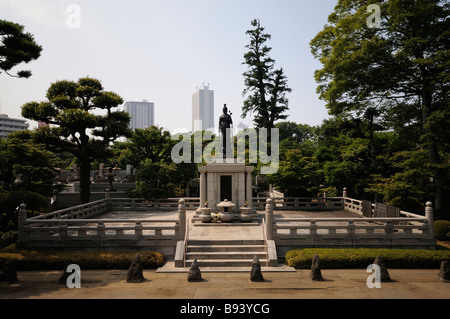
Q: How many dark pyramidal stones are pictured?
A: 8